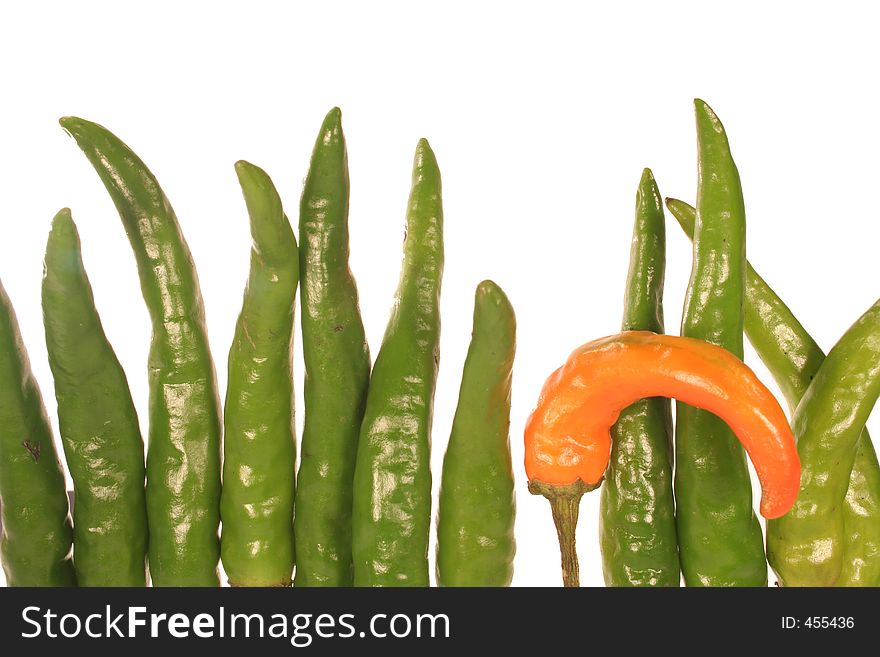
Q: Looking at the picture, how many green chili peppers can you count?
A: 11